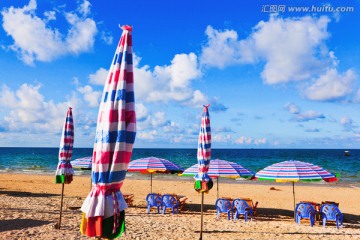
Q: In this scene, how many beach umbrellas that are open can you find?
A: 4